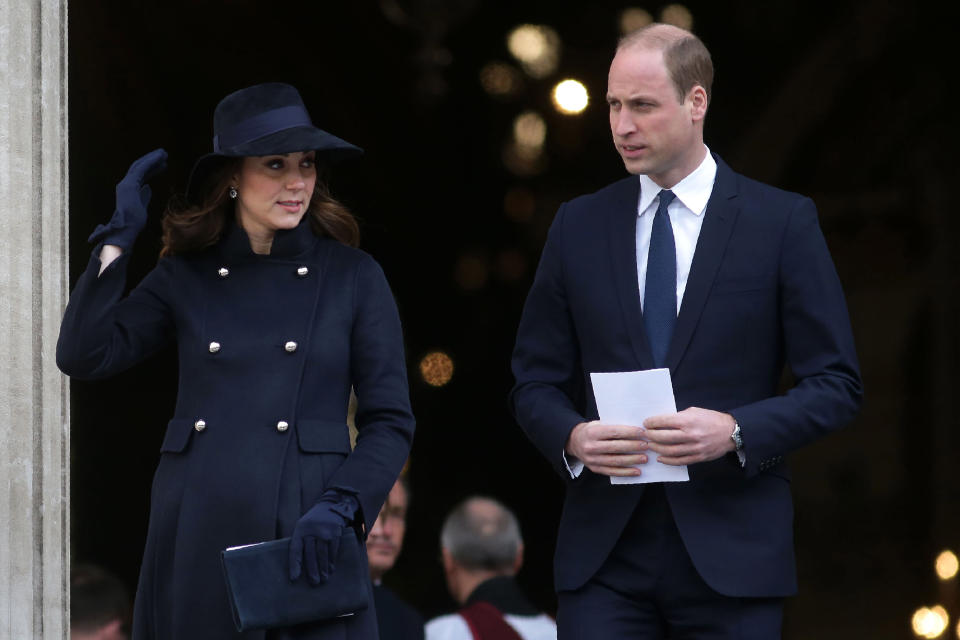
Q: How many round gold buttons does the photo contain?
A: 6